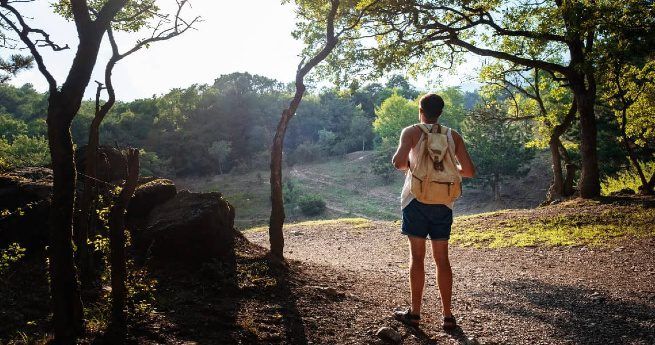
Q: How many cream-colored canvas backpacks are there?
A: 1